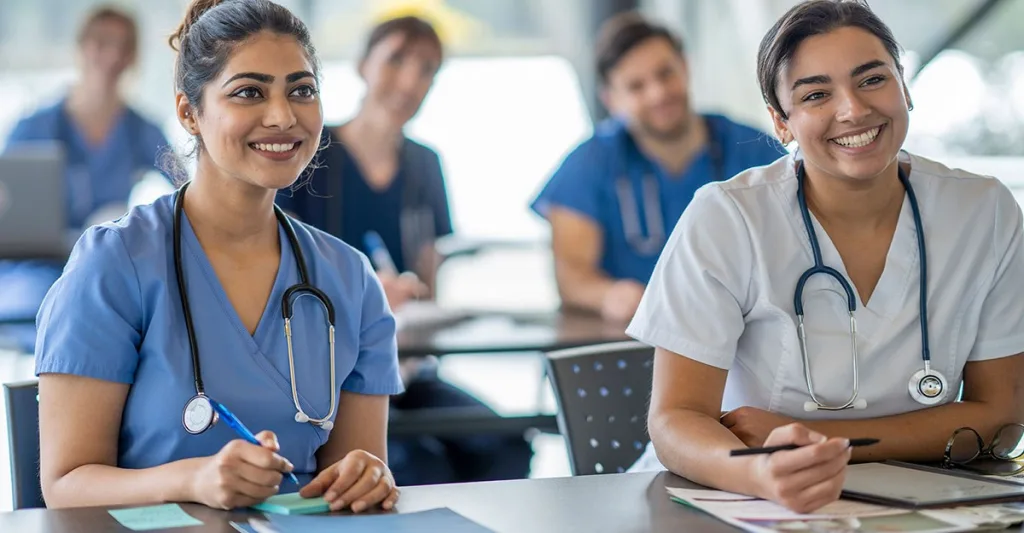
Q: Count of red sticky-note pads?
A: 0